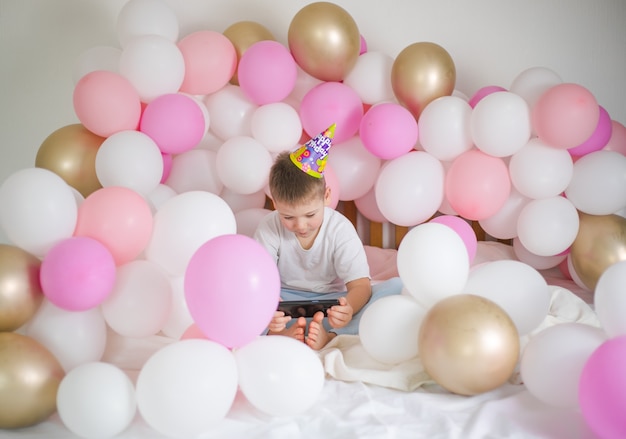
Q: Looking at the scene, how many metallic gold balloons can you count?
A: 8